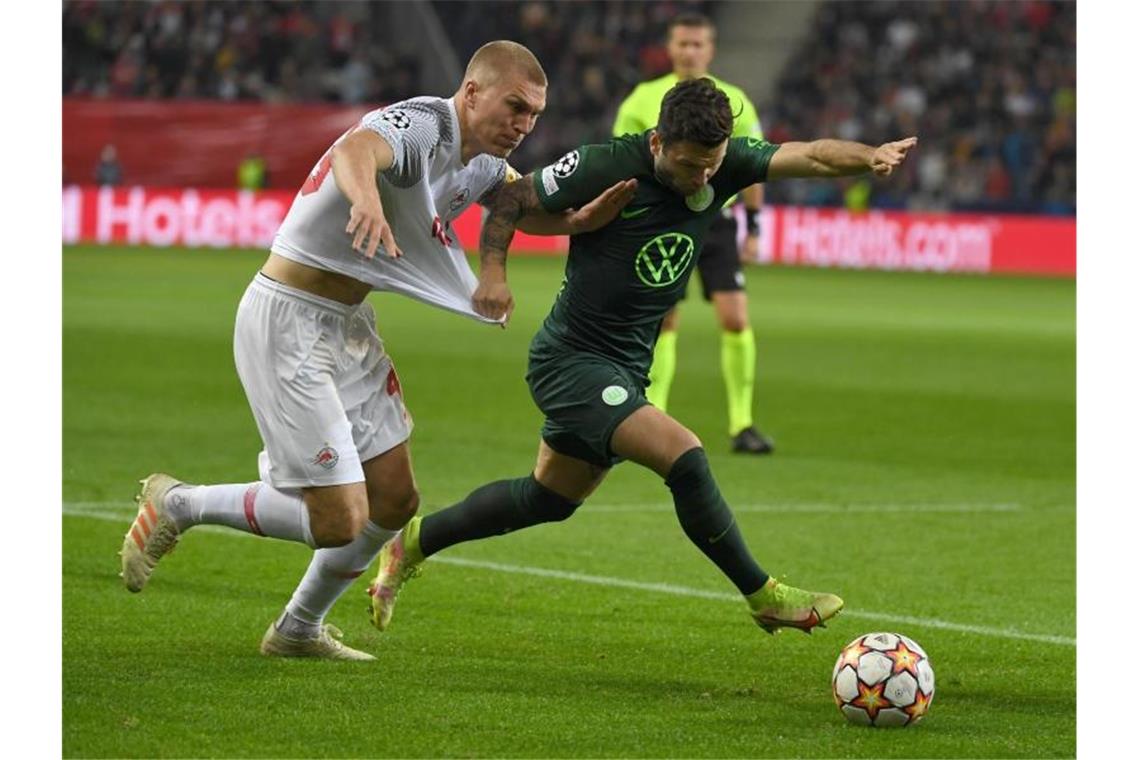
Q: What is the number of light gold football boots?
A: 2